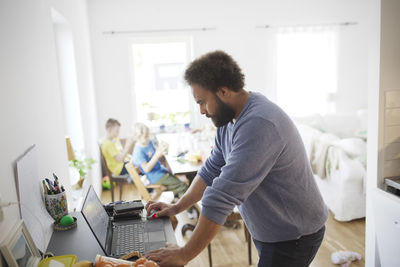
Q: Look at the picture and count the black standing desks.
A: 1